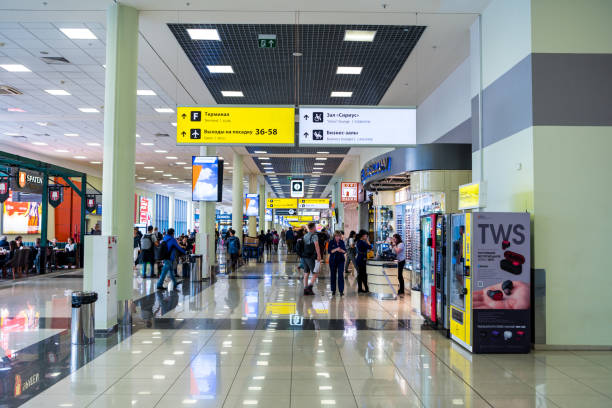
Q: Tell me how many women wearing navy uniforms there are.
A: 2